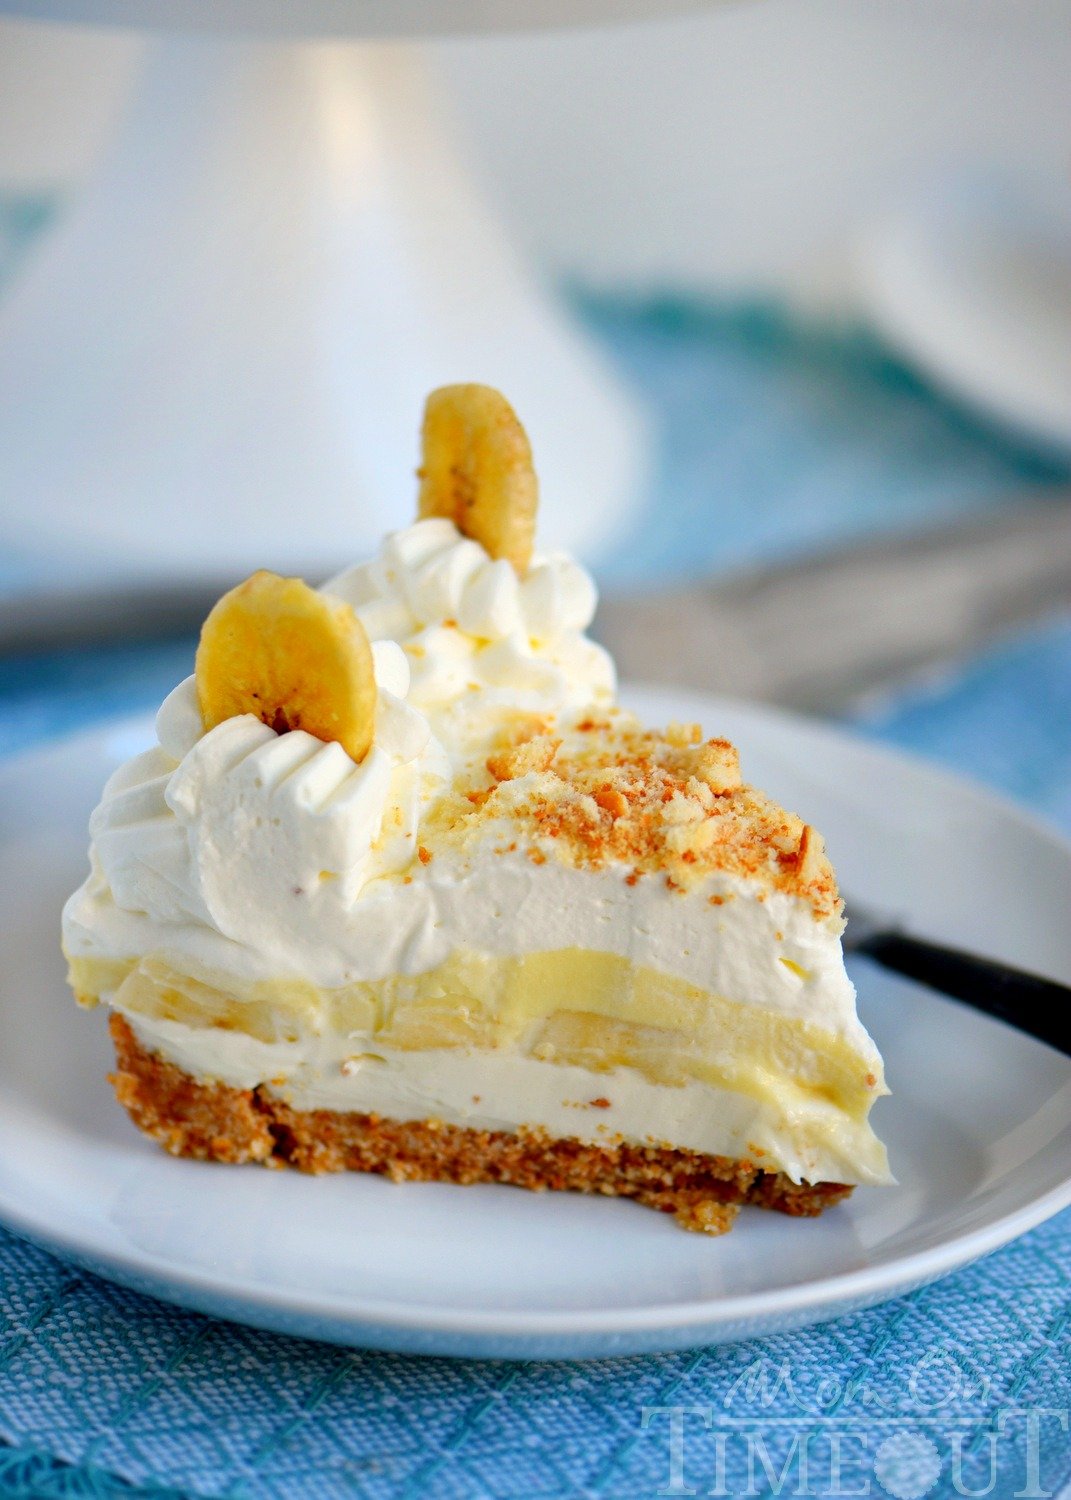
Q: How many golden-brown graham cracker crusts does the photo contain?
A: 1